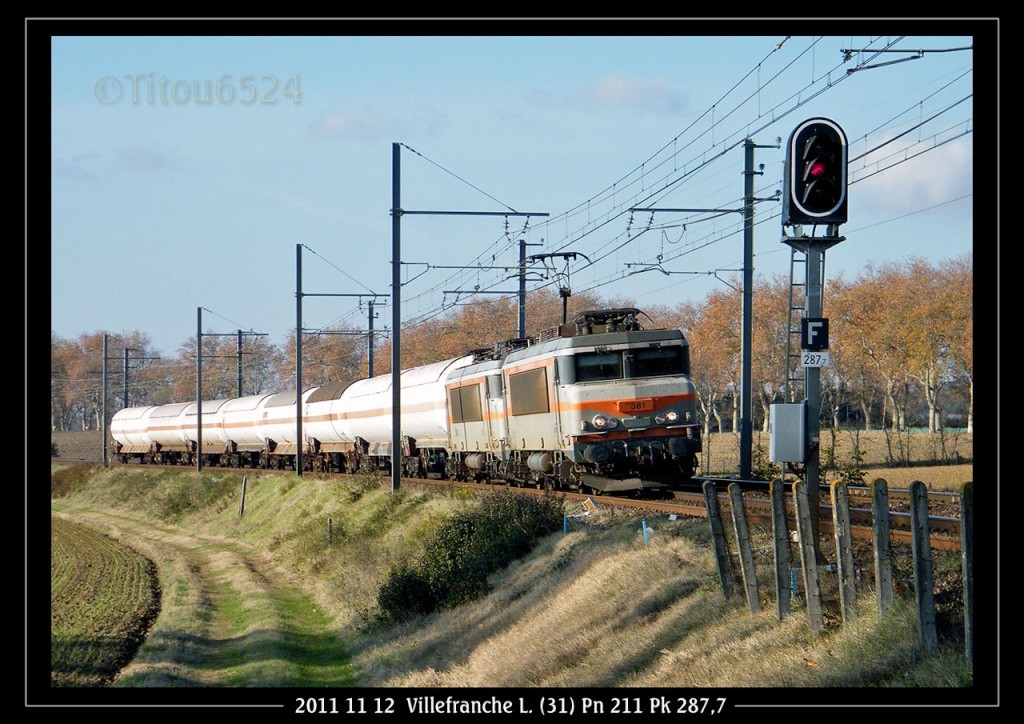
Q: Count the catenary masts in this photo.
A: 9